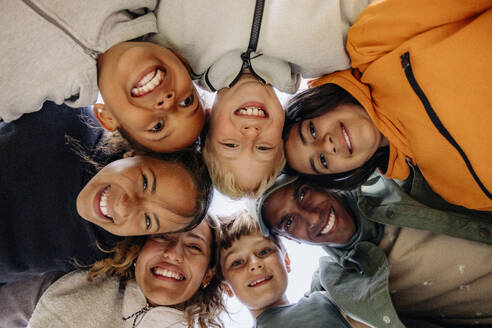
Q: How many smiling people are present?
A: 7